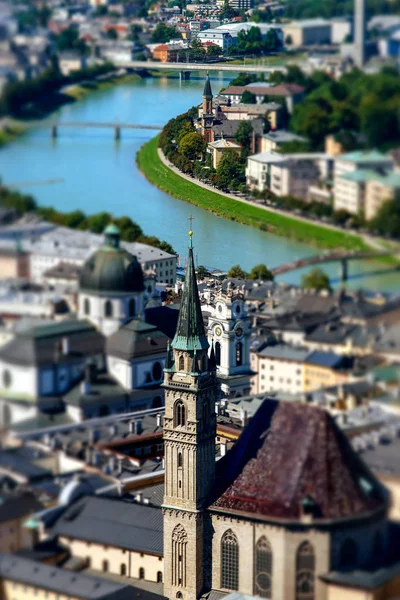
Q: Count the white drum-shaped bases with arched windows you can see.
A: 1